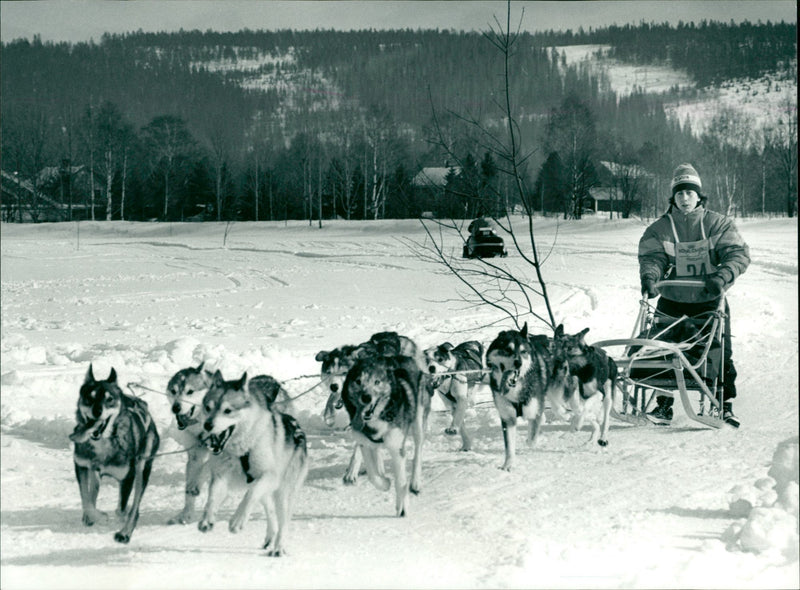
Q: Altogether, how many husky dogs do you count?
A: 8